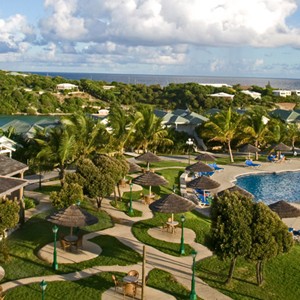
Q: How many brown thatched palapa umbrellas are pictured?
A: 12